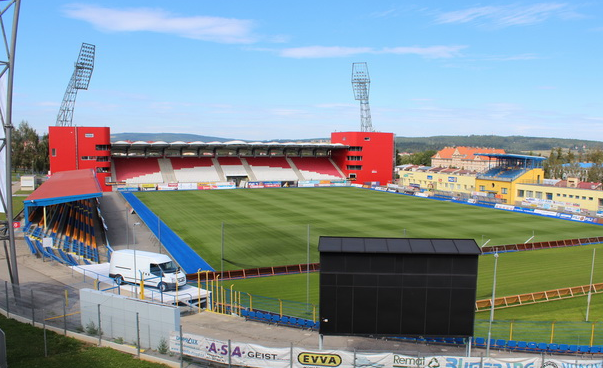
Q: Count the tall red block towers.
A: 2